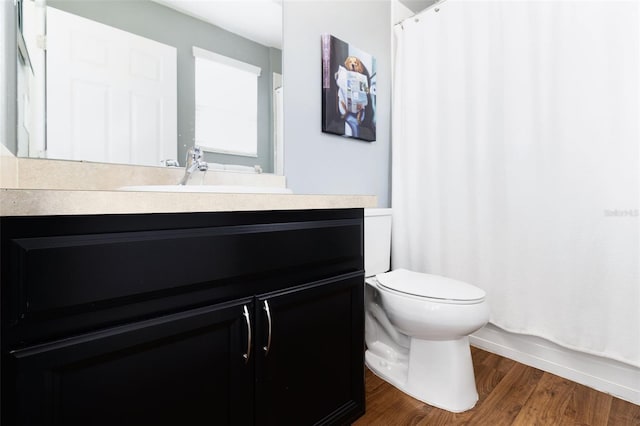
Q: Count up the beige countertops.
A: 1